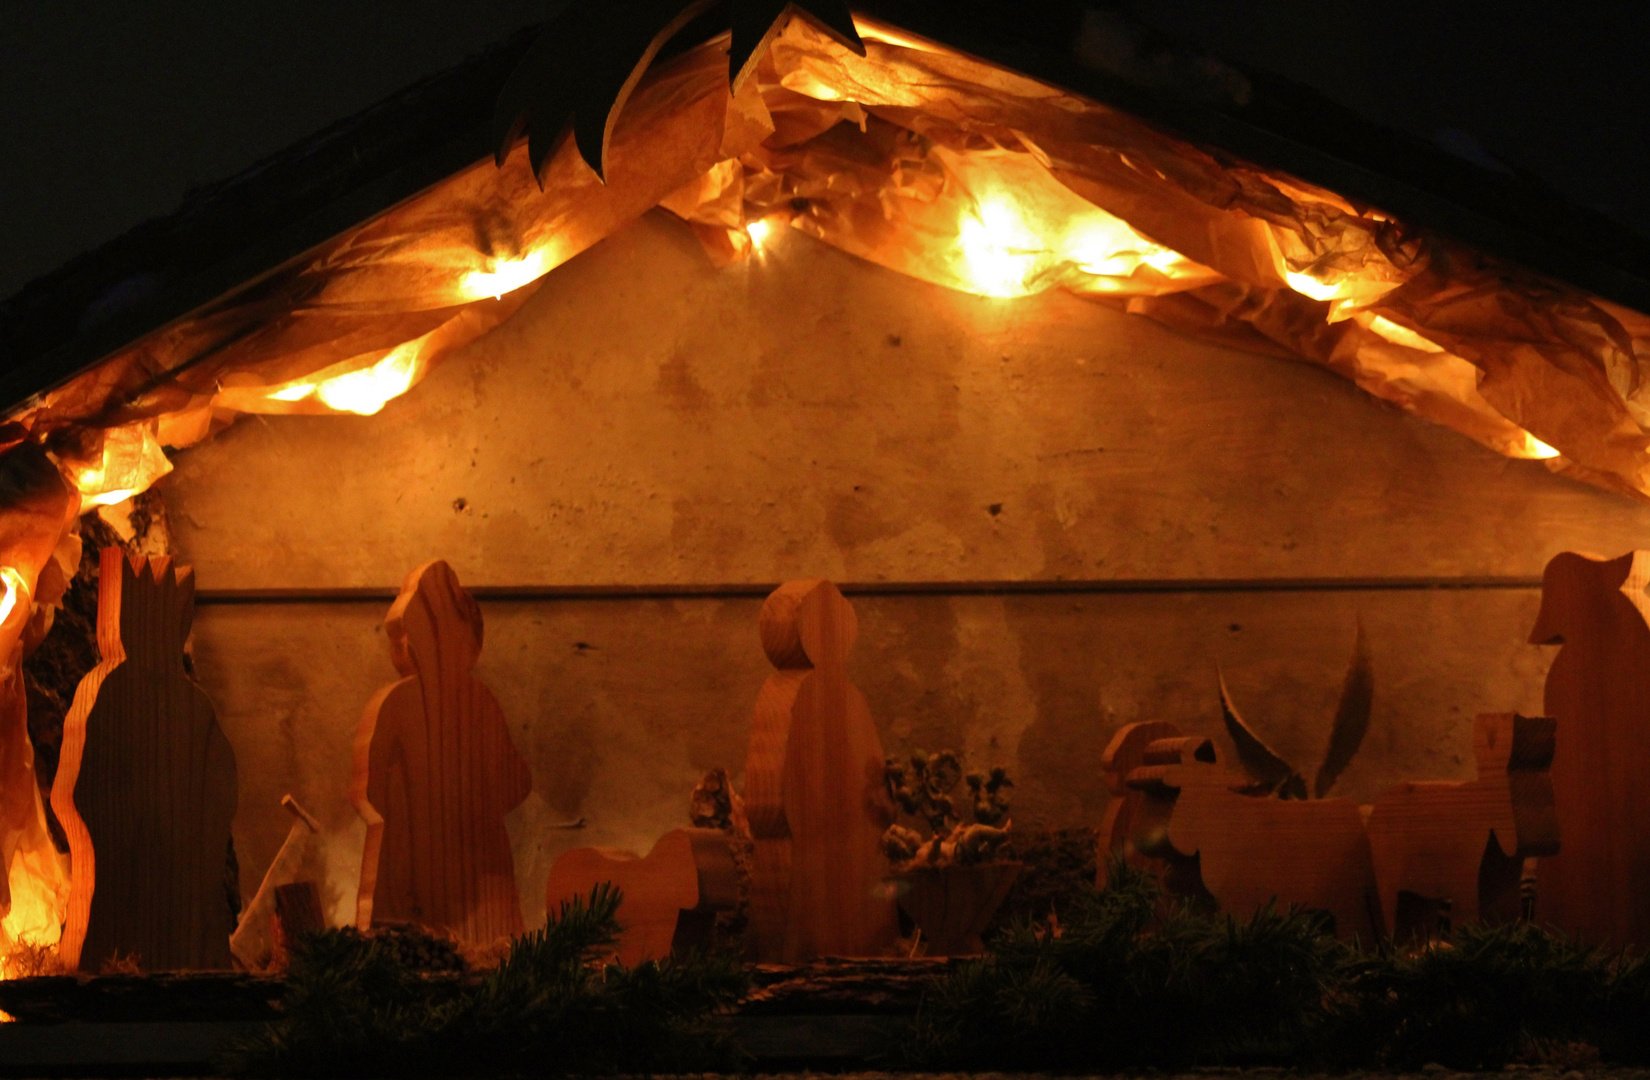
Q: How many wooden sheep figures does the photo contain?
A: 1